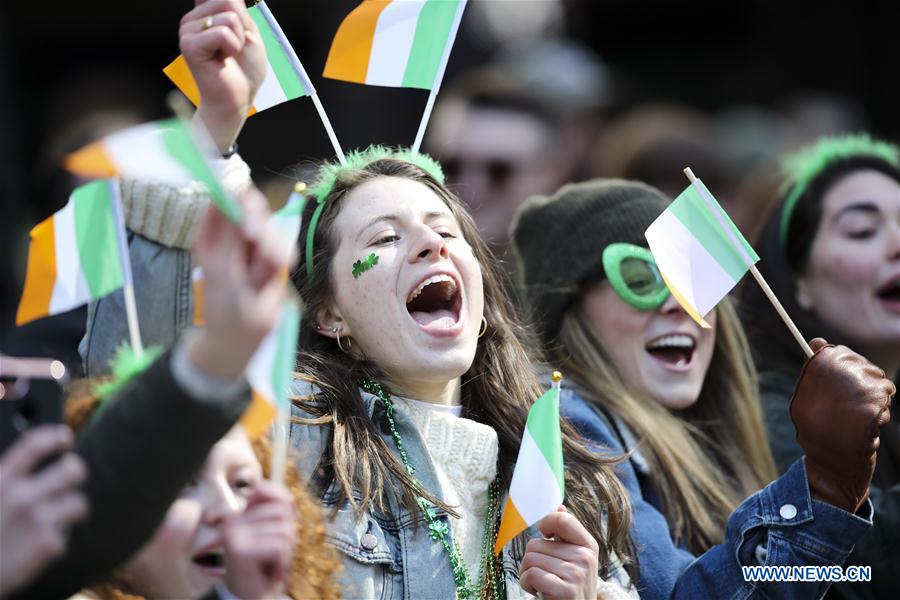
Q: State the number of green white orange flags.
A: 8